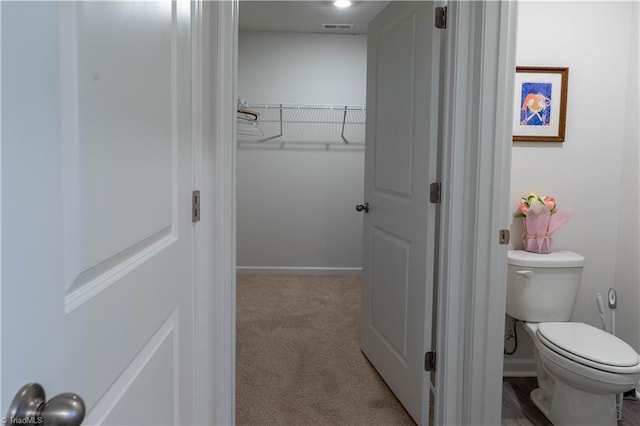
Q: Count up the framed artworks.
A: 1